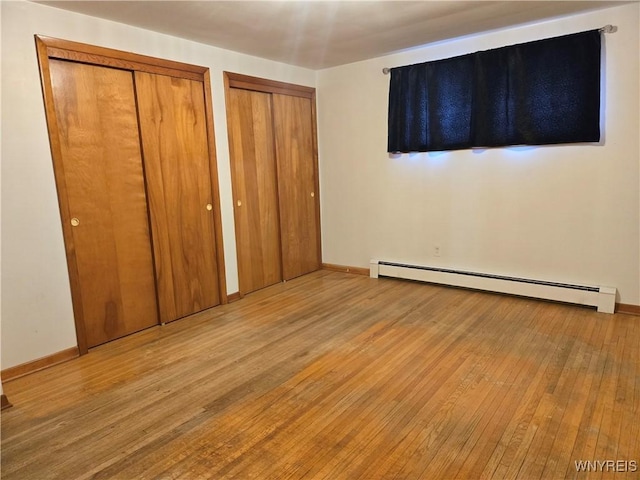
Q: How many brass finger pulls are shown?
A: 4